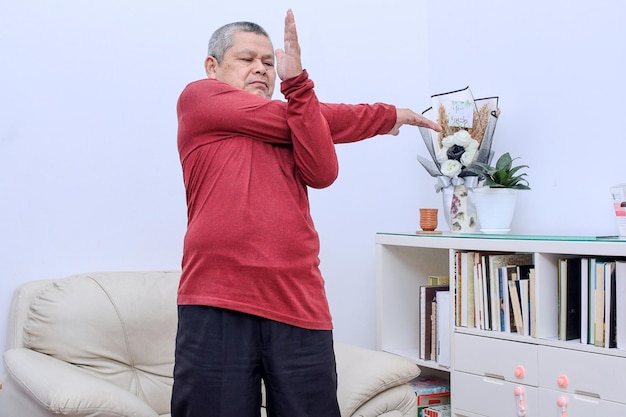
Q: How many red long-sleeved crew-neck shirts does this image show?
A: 1